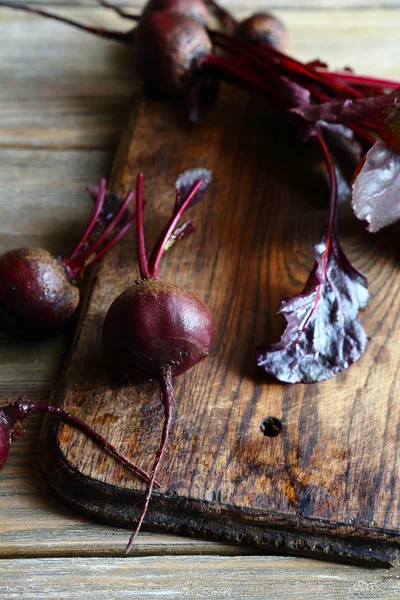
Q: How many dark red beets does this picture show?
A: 6